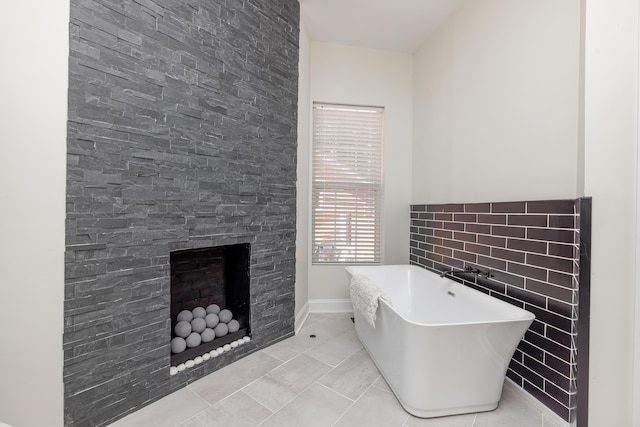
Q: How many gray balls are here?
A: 12